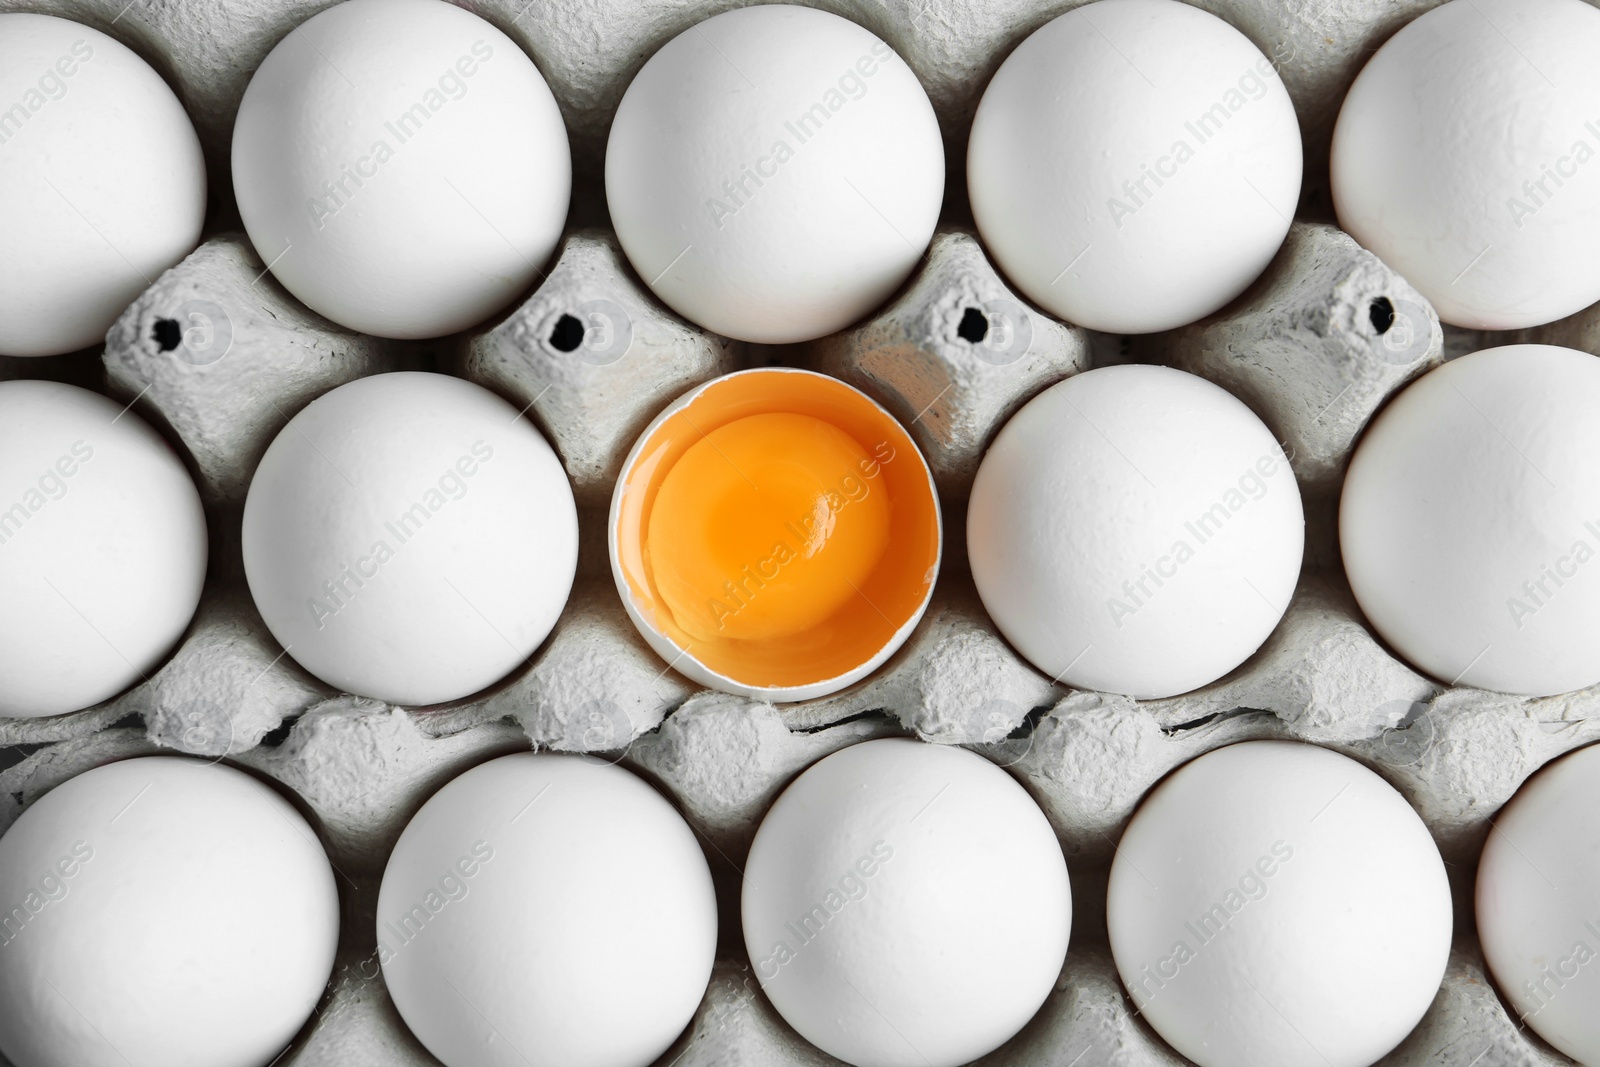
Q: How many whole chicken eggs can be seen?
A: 14